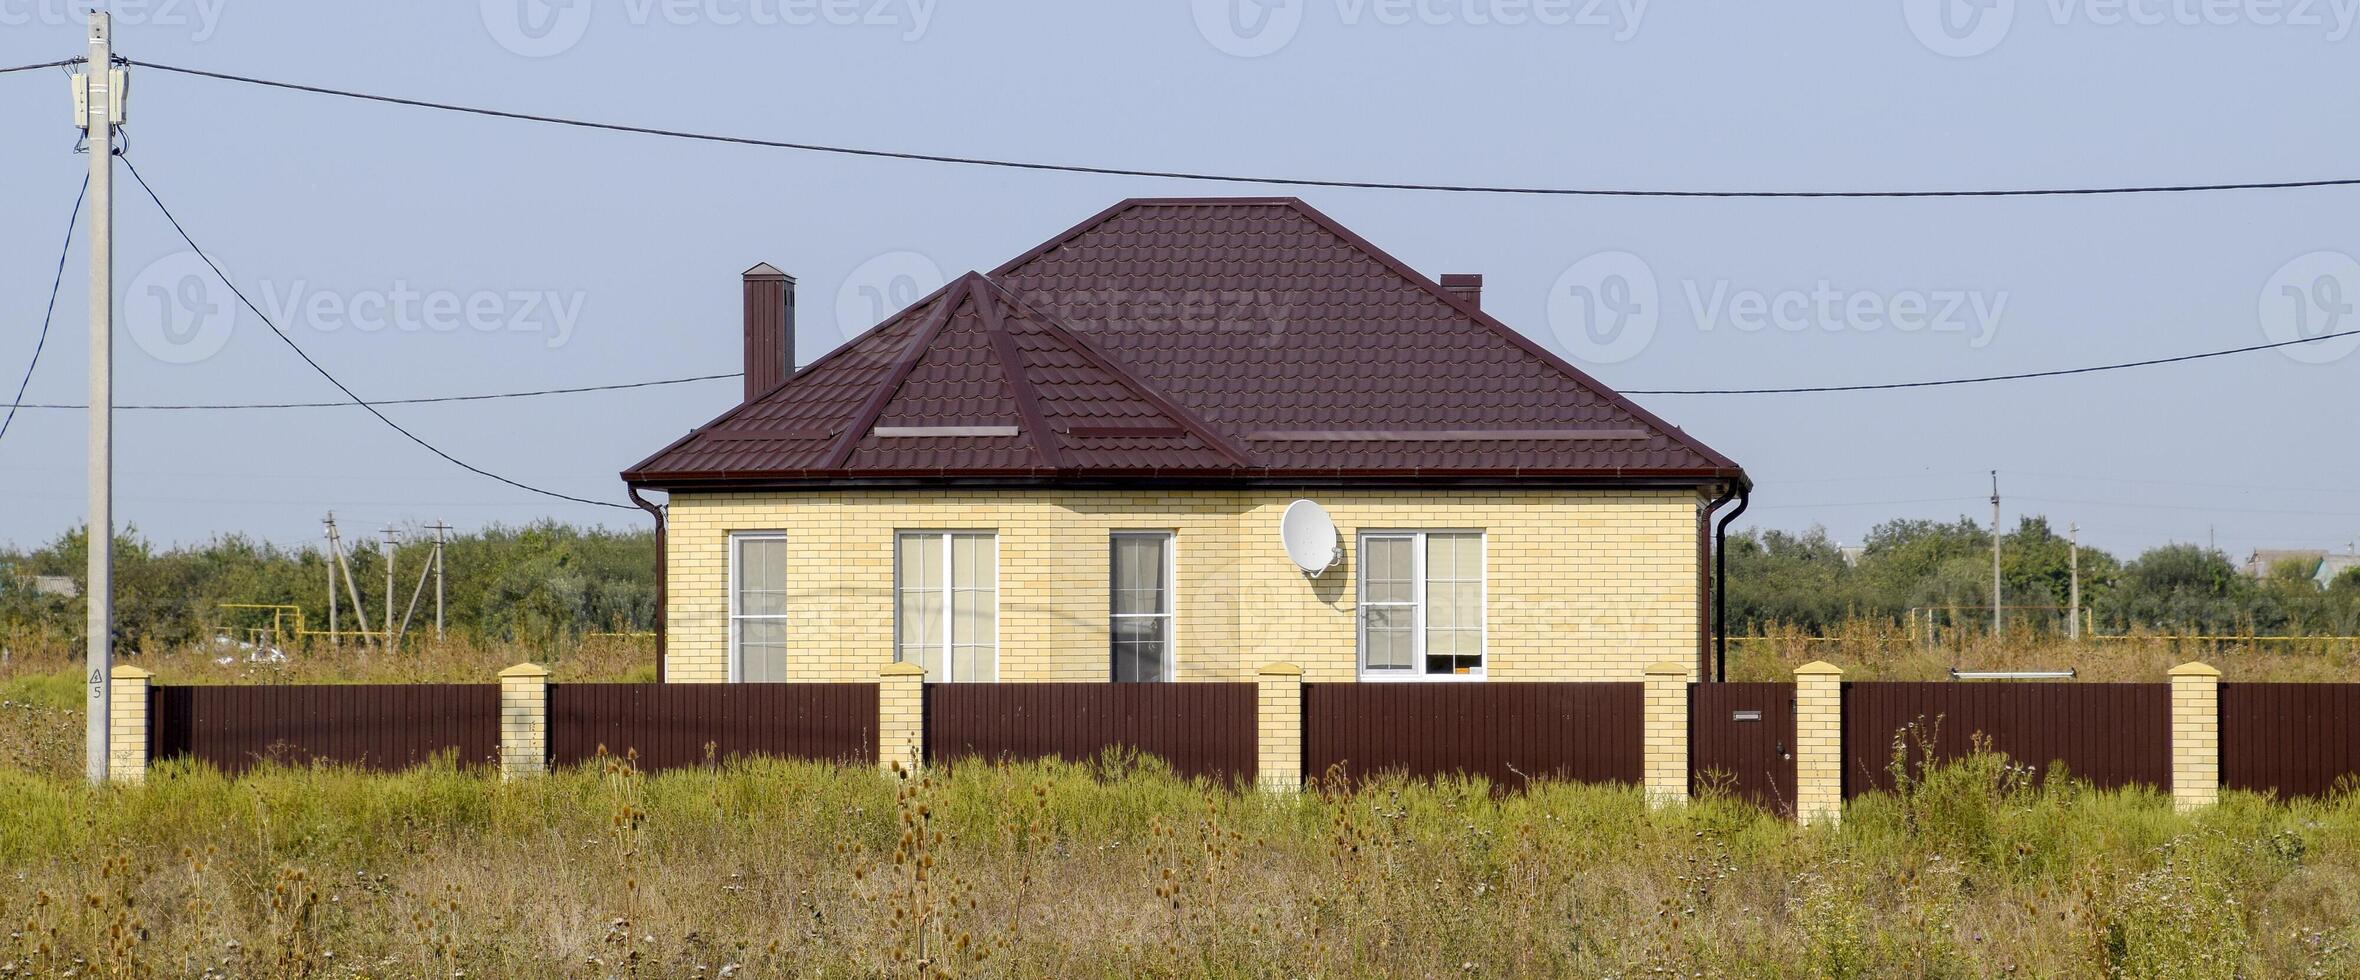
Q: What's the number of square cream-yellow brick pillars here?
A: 7